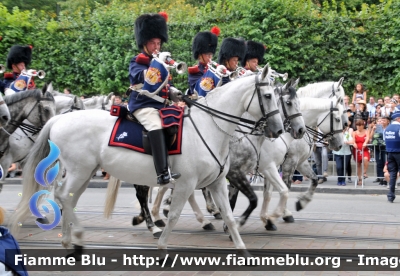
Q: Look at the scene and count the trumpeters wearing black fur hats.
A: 5